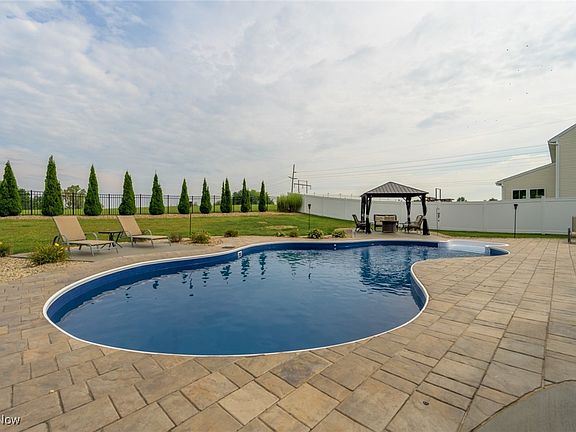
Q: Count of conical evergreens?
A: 10